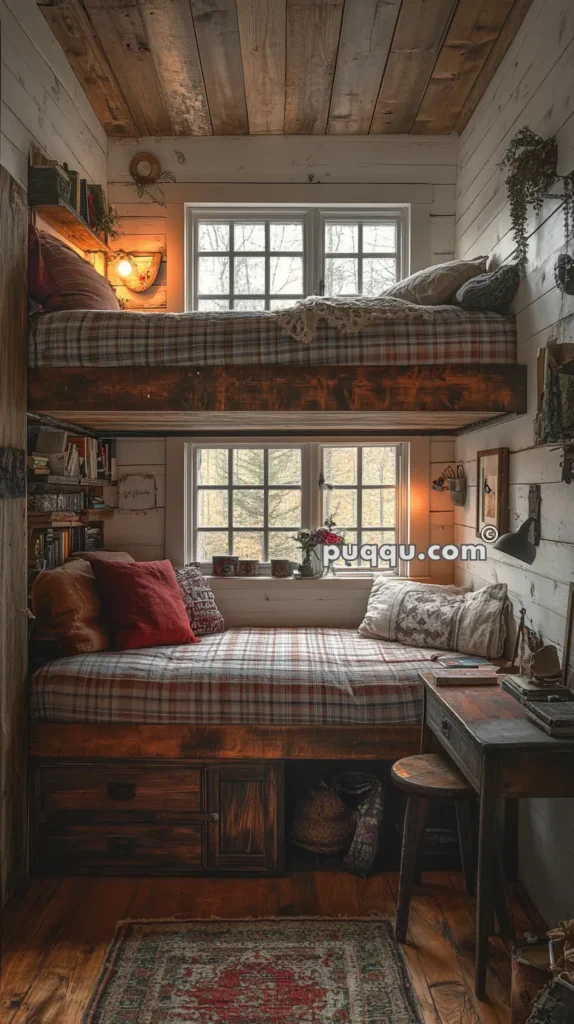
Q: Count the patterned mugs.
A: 3